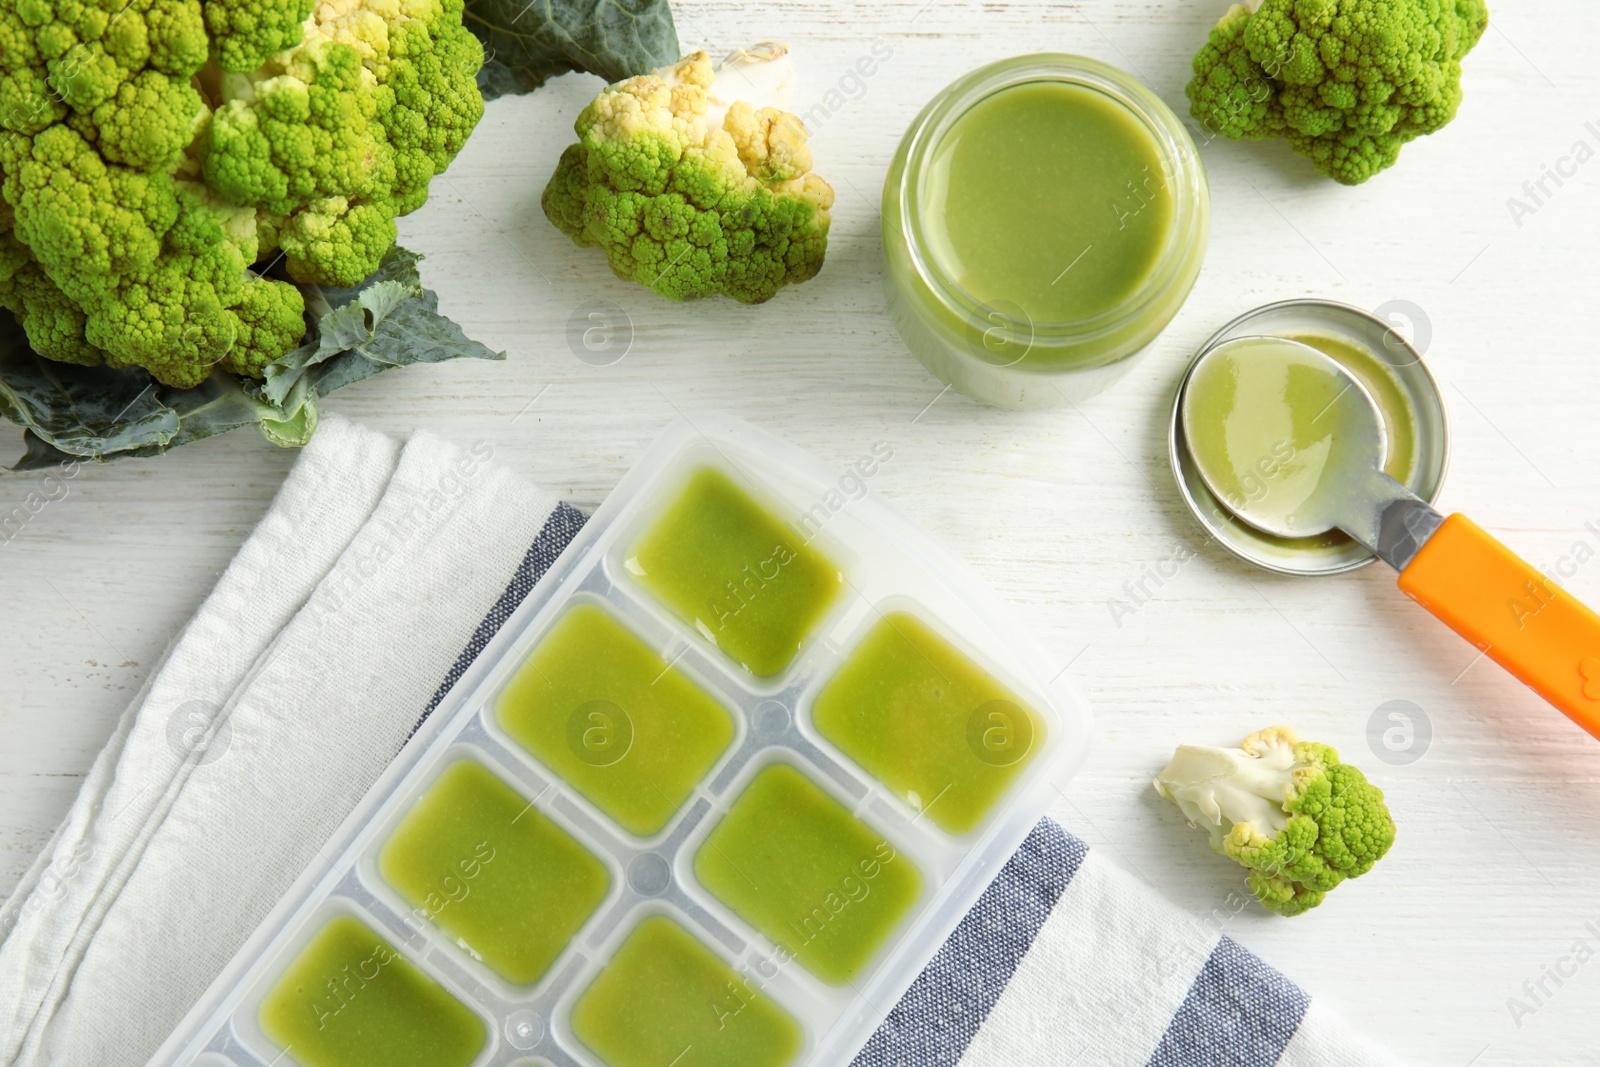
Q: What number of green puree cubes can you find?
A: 7